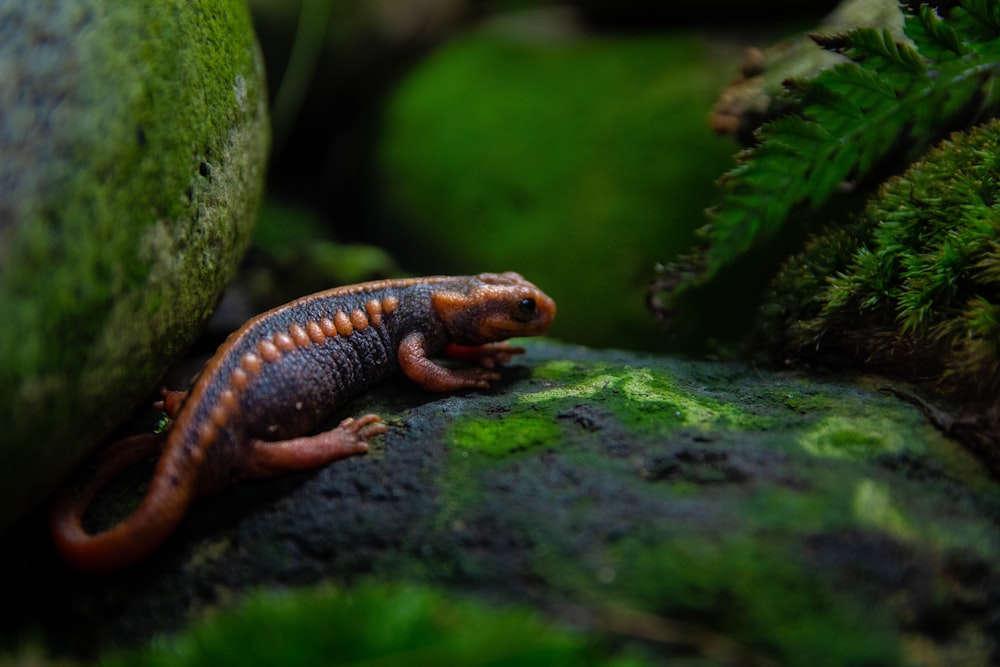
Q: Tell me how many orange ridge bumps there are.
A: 15